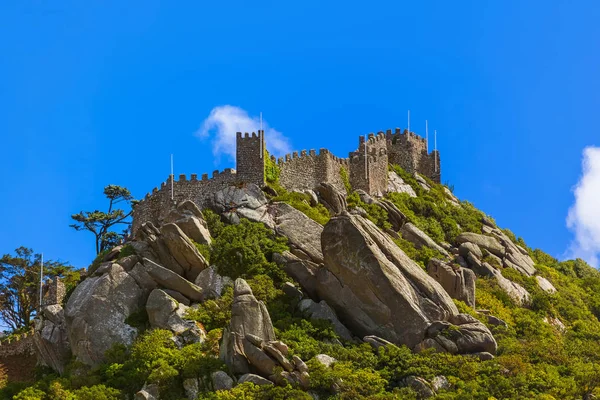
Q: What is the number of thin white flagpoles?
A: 7